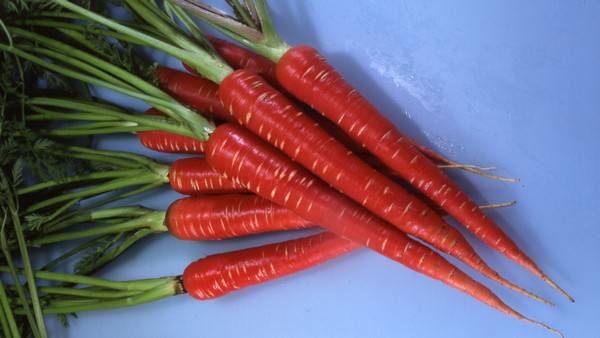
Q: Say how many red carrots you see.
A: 9